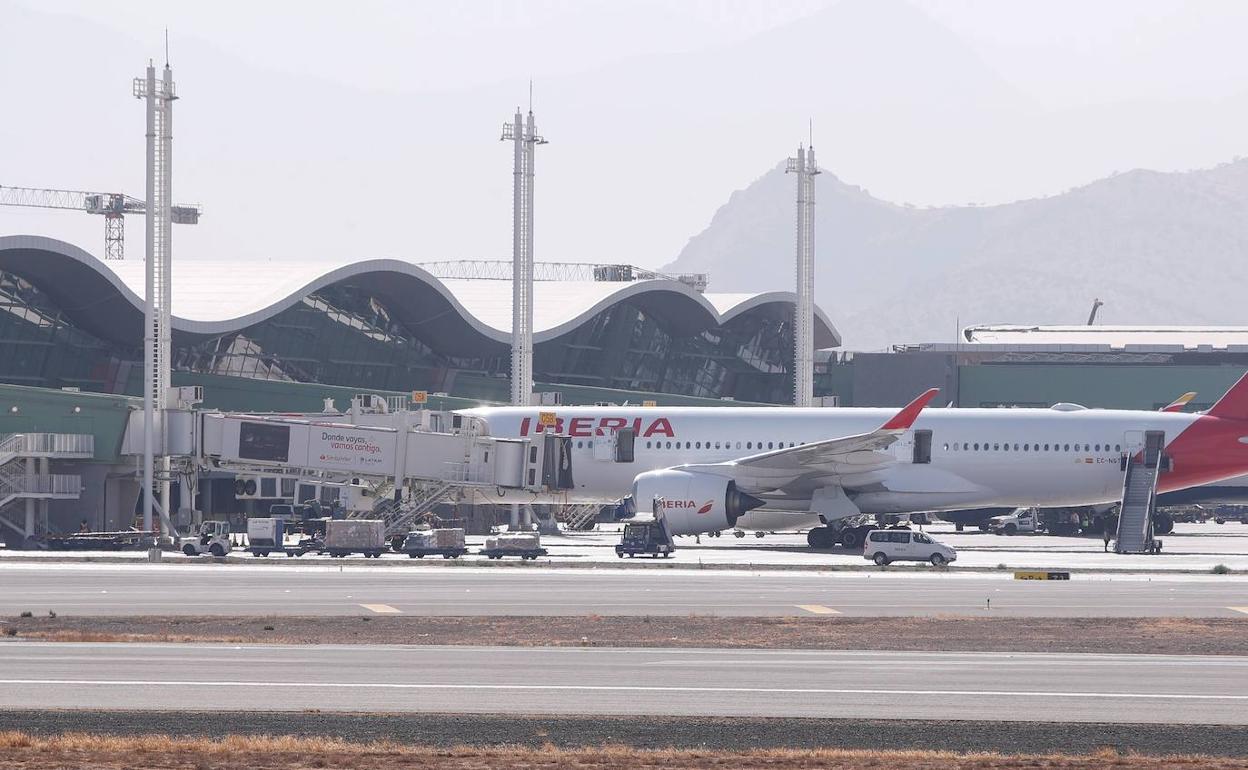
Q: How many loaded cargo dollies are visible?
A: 4